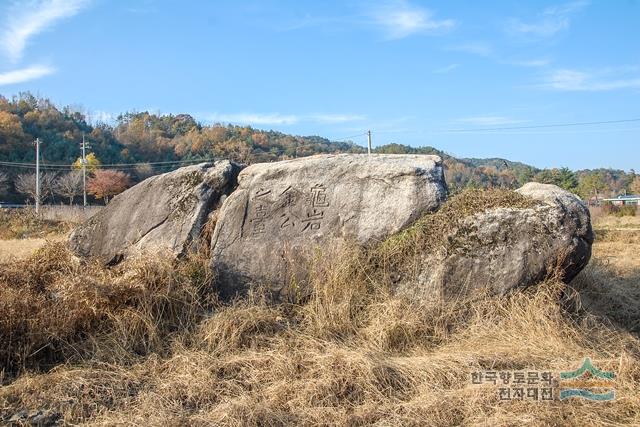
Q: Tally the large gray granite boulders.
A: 3